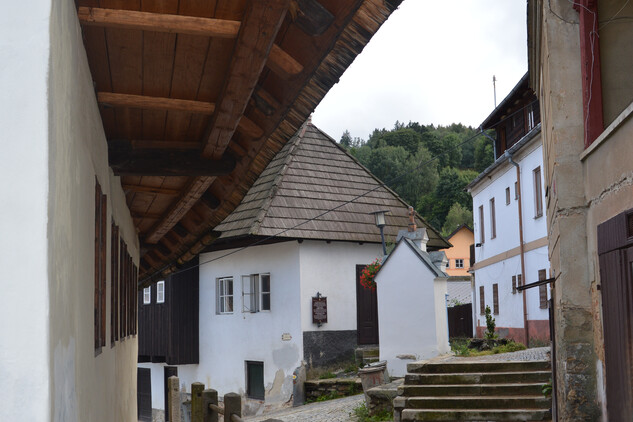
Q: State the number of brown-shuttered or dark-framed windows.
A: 15